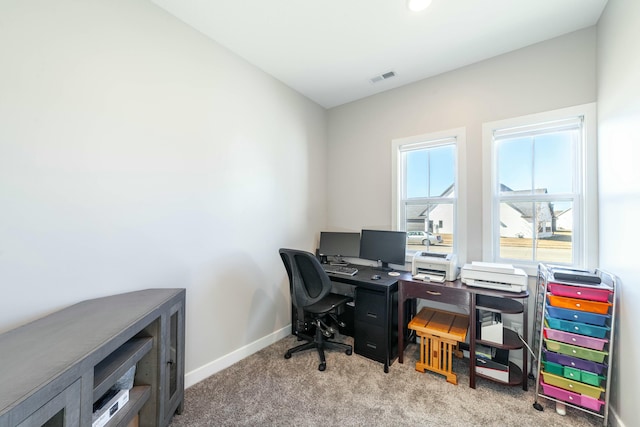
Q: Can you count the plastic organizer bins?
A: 10